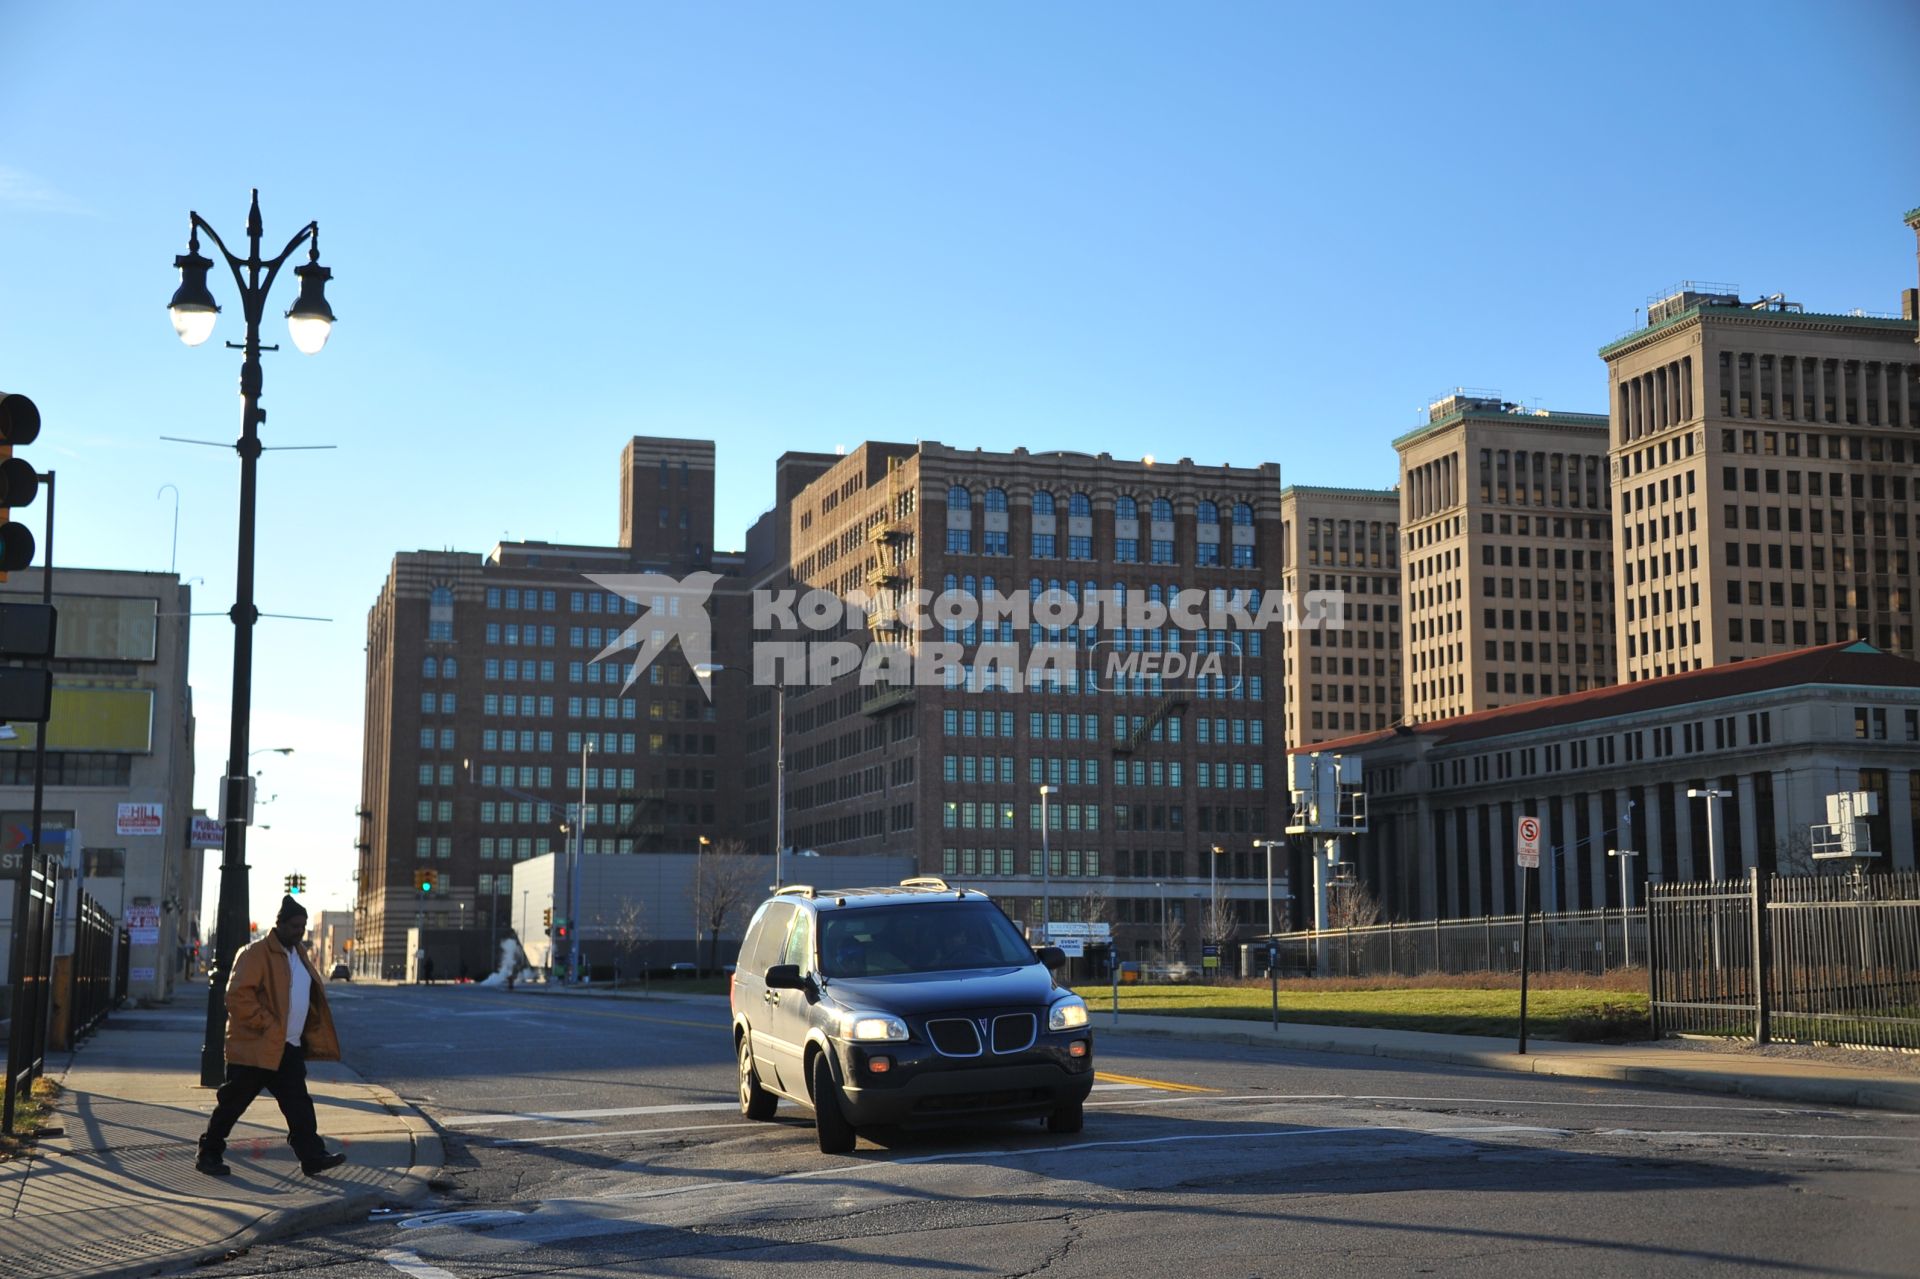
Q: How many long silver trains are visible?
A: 0